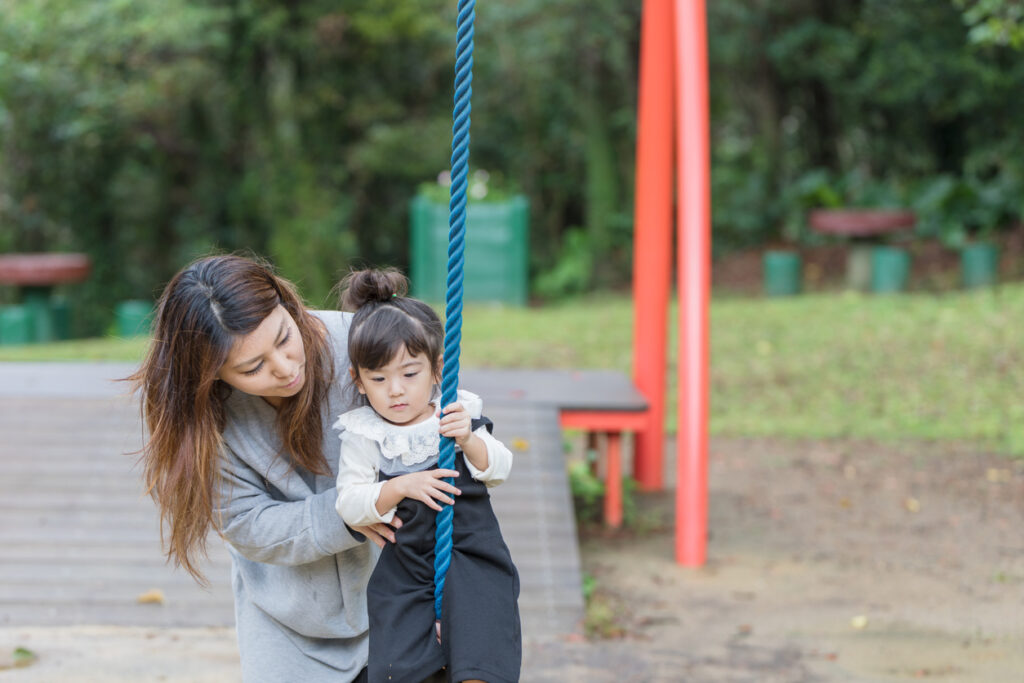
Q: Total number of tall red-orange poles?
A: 2